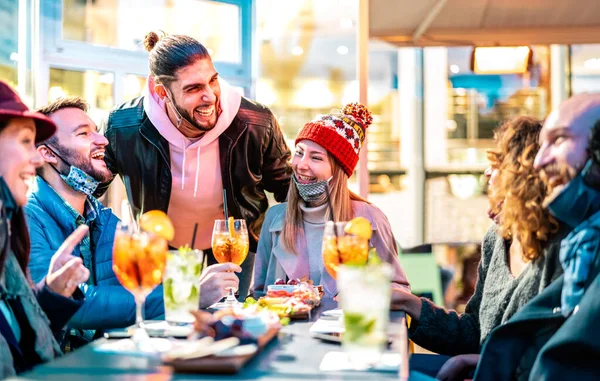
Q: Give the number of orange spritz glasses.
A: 3